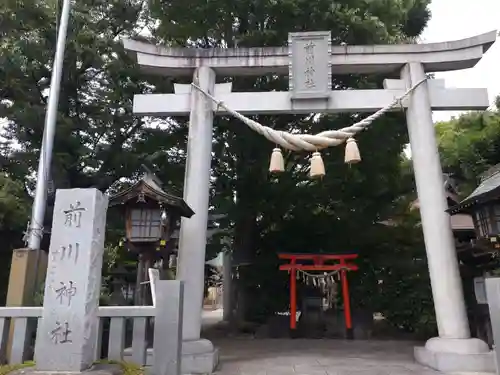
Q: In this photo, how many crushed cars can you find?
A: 0